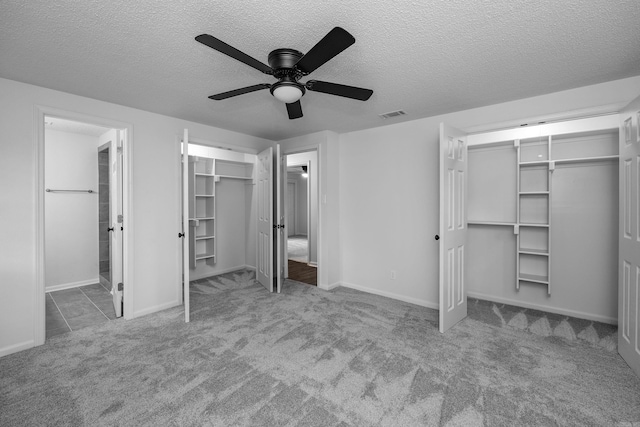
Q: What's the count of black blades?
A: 5